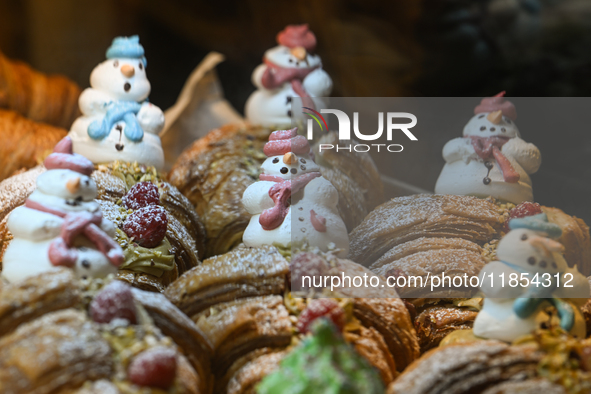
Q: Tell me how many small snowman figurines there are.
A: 6